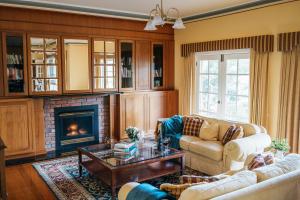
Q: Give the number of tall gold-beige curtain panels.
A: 3